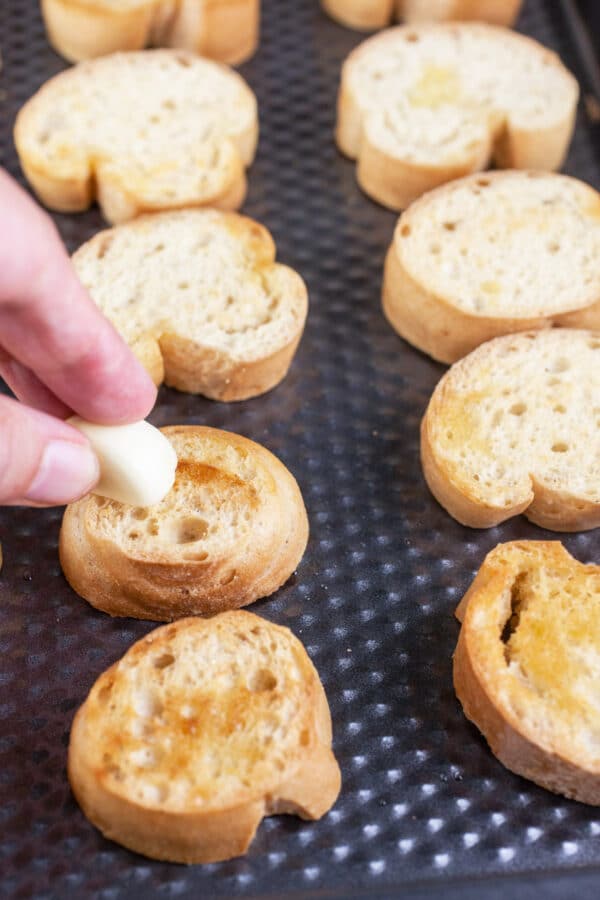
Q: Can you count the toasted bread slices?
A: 10